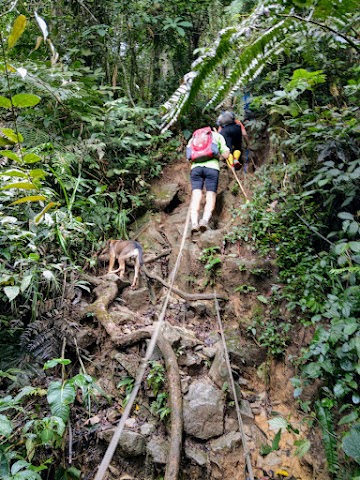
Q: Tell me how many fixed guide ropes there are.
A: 2